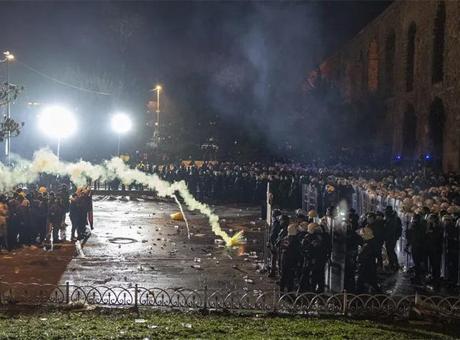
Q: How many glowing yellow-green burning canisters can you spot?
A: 1